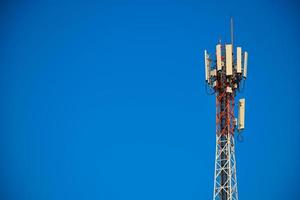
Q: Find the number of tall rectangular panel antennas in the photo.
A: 6